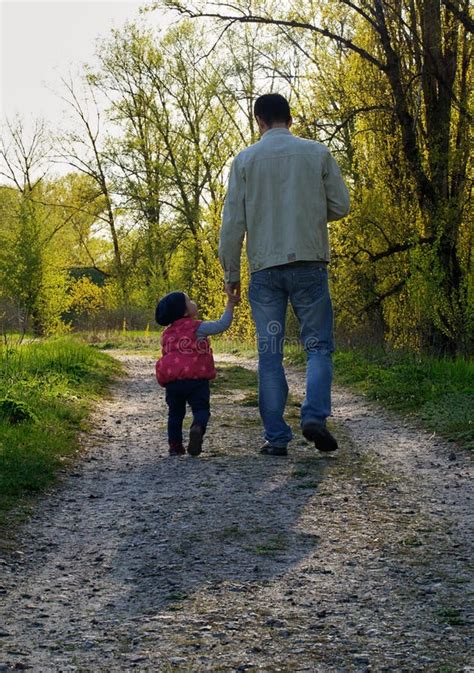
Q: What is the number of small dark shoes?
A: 2